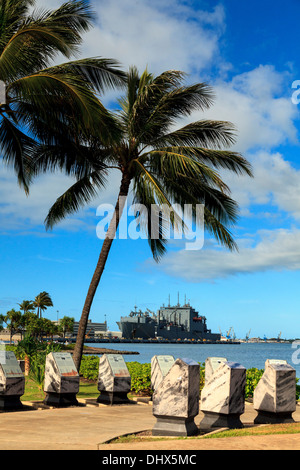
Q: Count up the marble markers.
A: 9